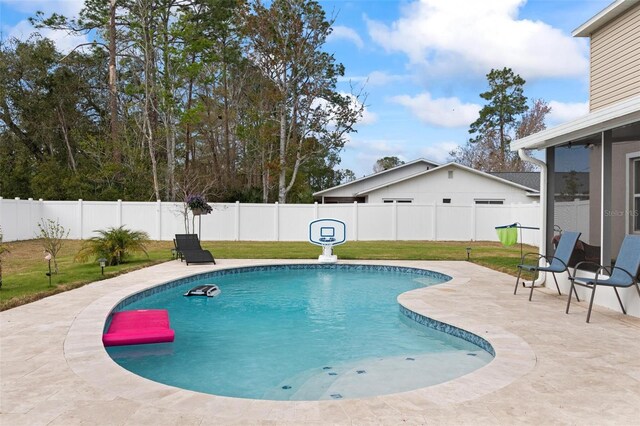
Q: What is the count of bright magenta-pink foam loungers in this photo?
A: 1